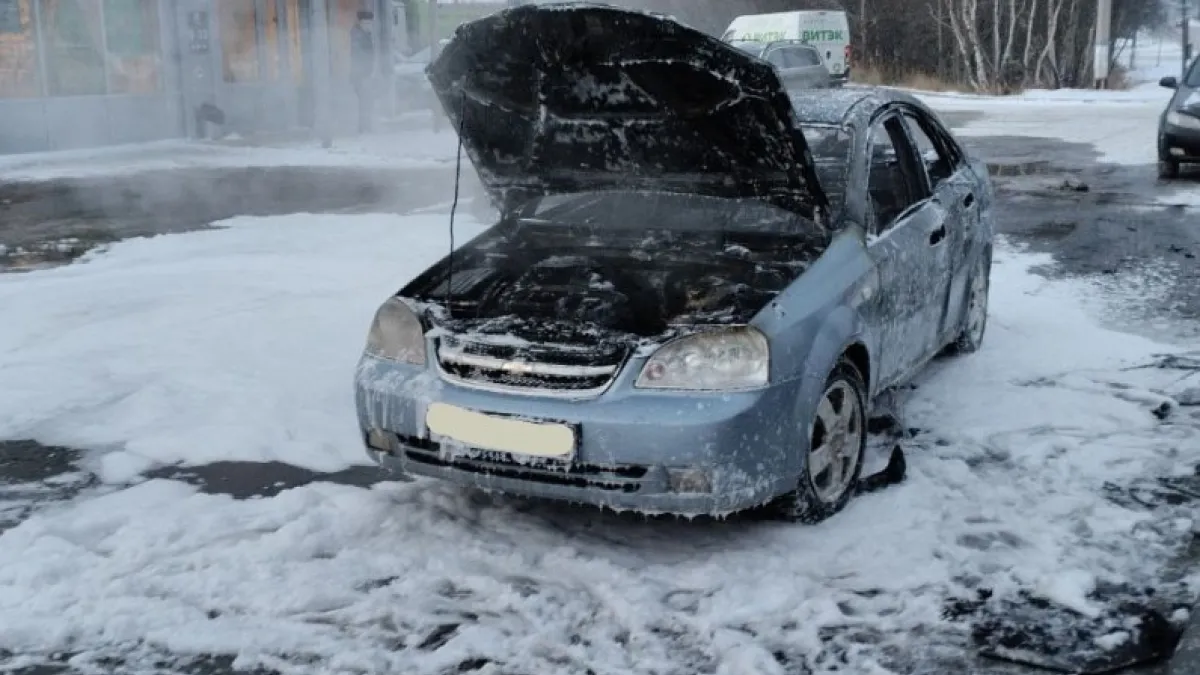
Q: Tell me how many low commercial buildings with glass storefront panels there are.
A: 1